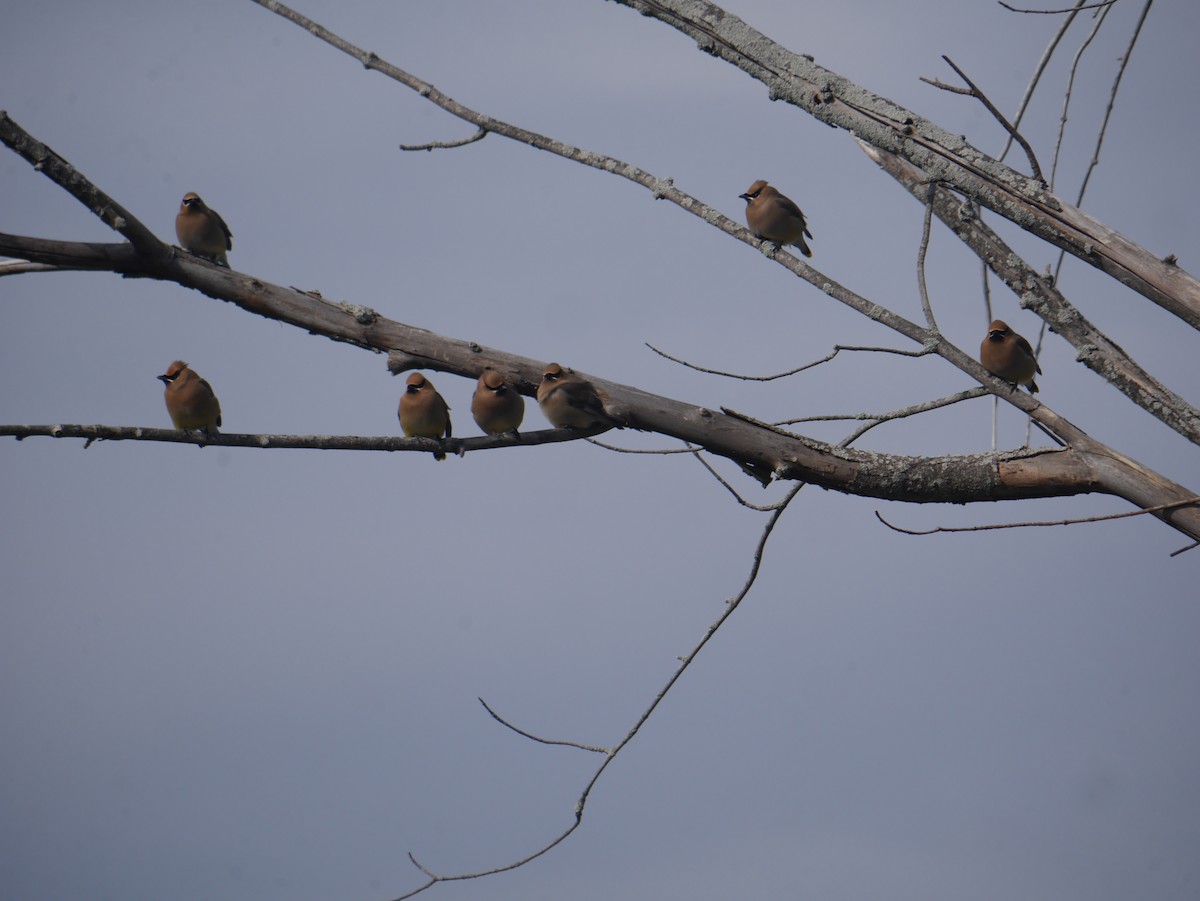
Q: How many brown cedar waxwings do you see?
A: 7